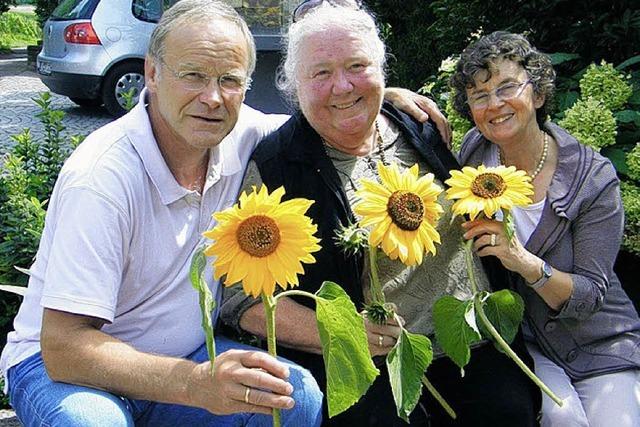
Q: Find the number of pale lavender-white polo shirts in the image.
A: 1